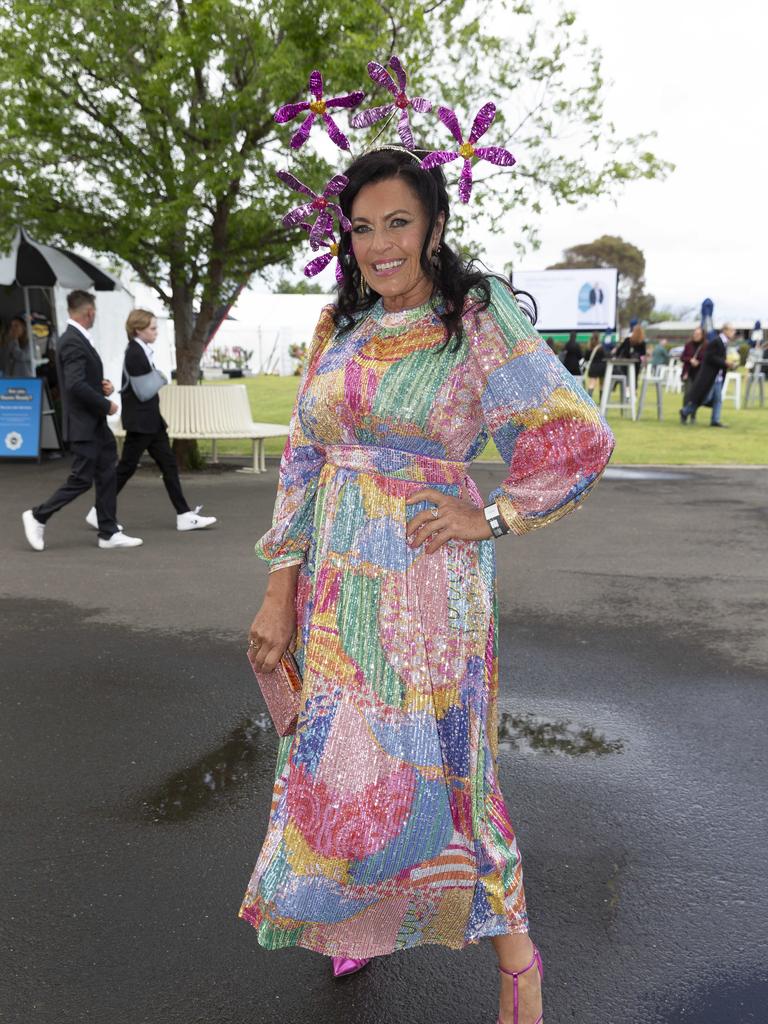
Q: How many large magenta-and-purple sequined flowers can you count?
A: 5